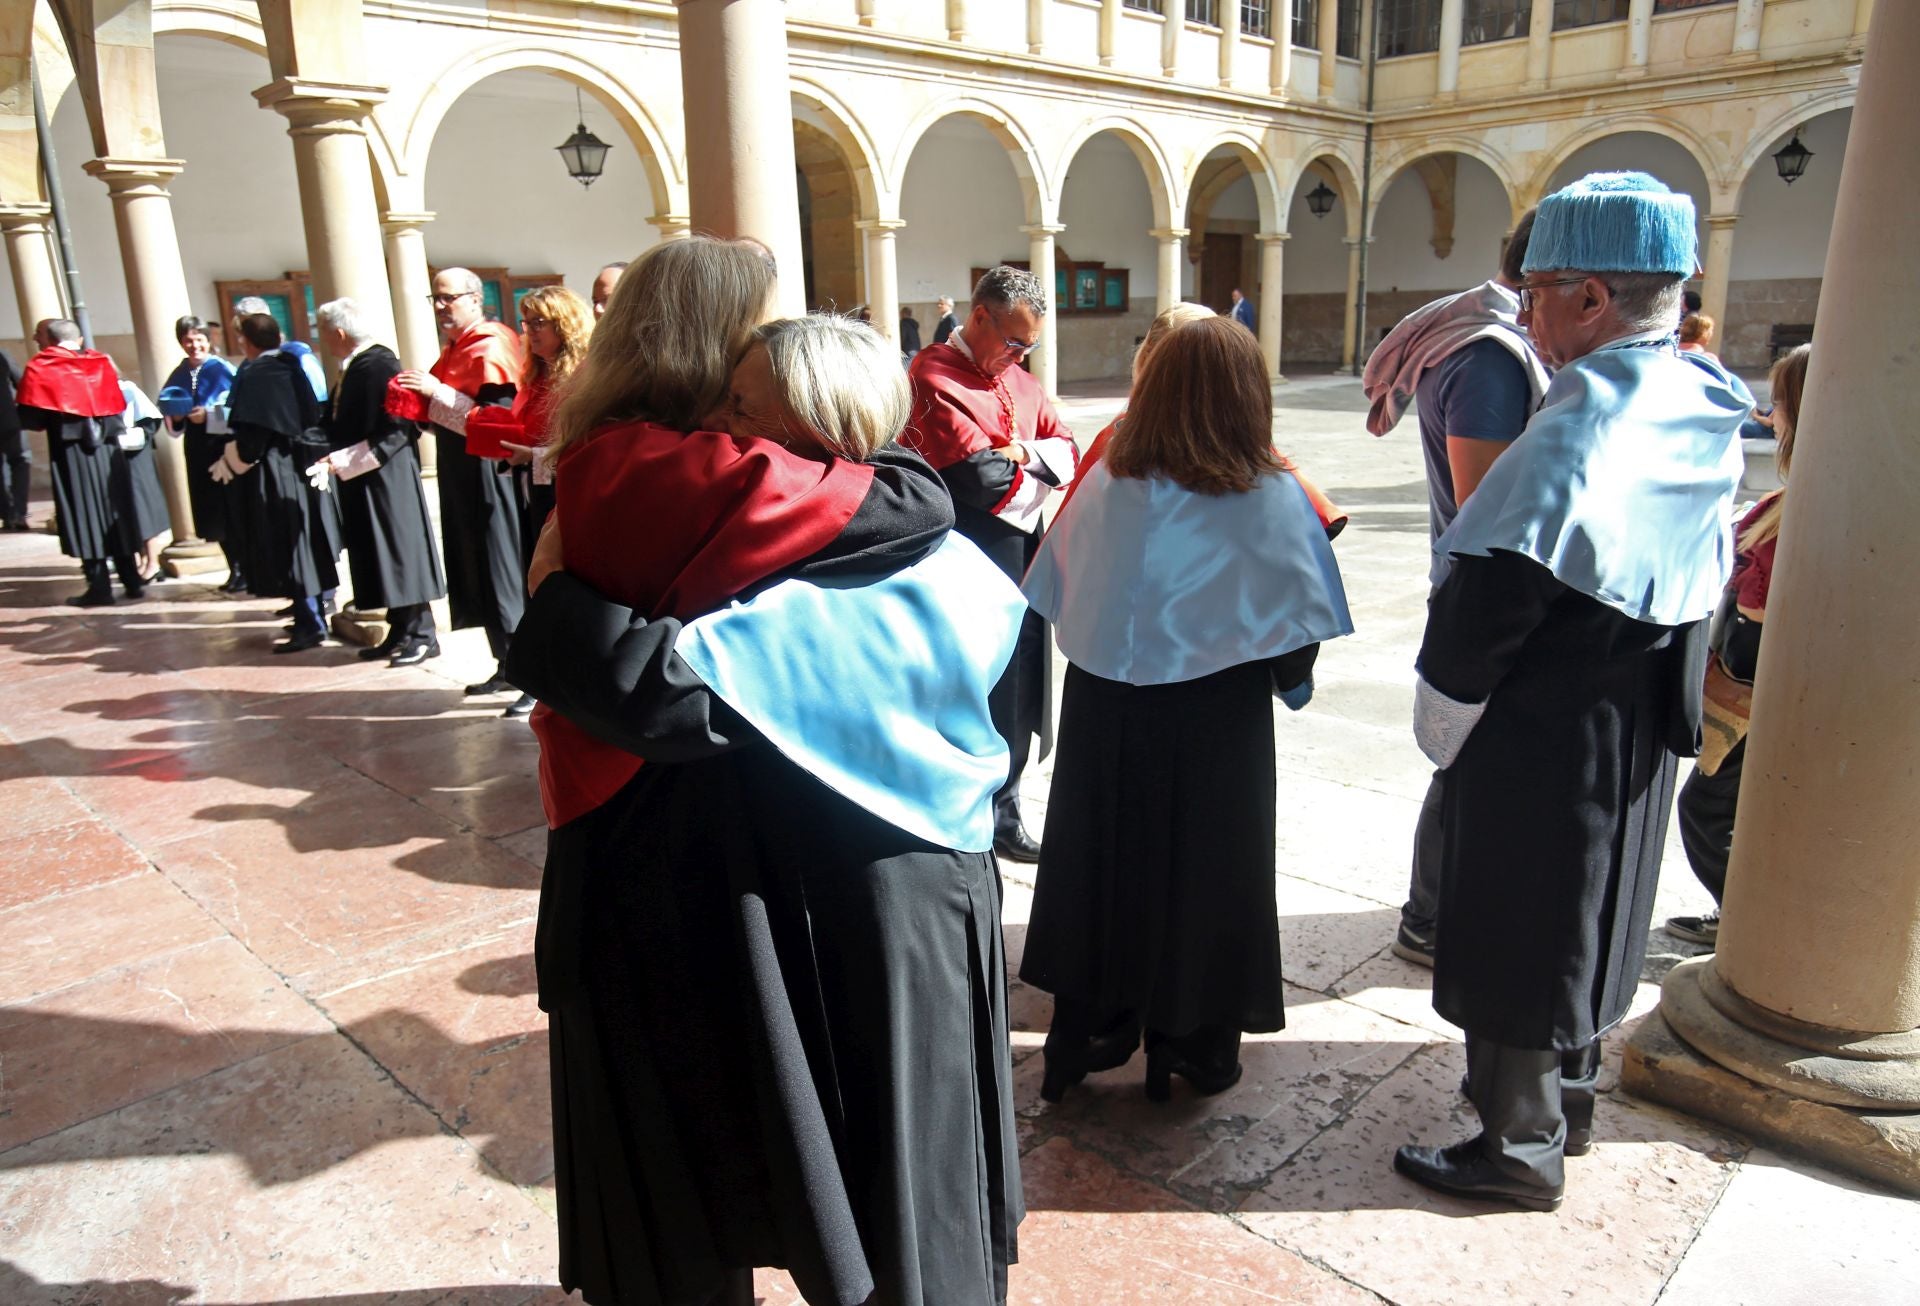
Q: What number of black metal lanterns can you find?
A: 3